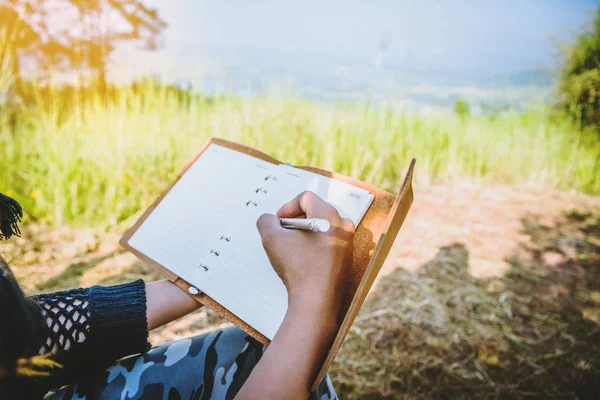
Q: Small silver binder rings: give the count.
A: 6